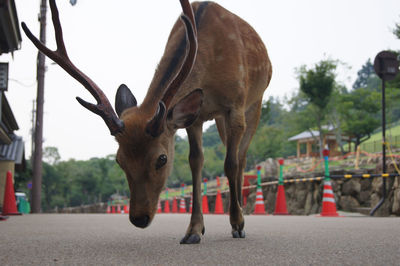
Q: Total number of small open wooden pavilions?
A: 1